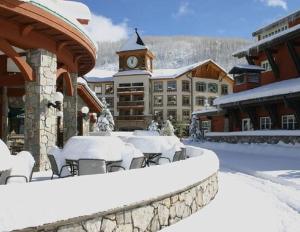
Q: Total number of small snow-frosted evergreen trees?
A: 4